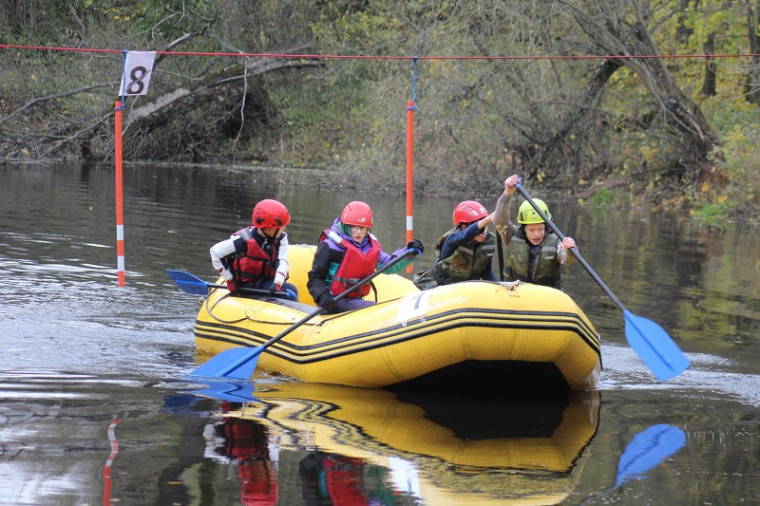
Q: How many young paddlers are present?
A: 4